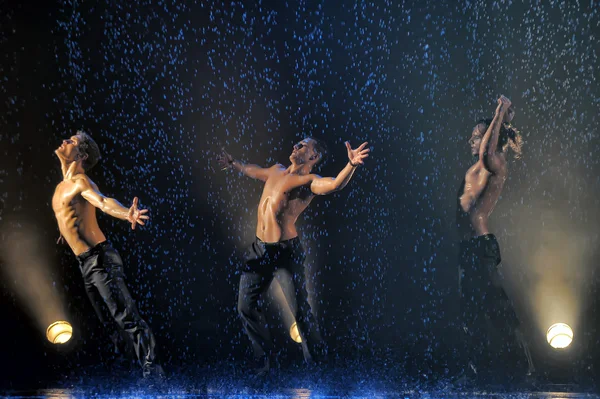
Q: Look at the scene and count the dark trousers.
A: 3